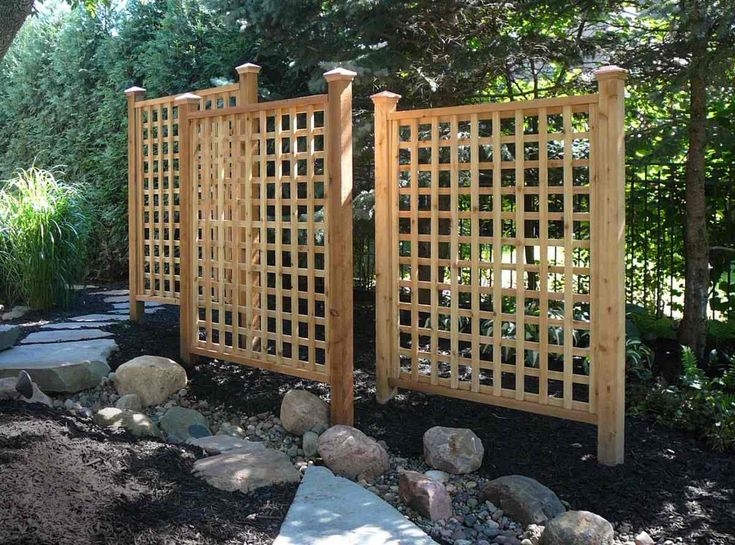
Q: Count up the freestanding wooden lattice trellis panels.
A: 3